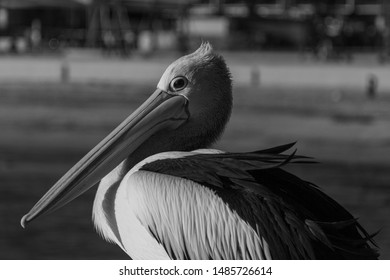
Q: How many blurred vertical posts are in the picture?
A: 3